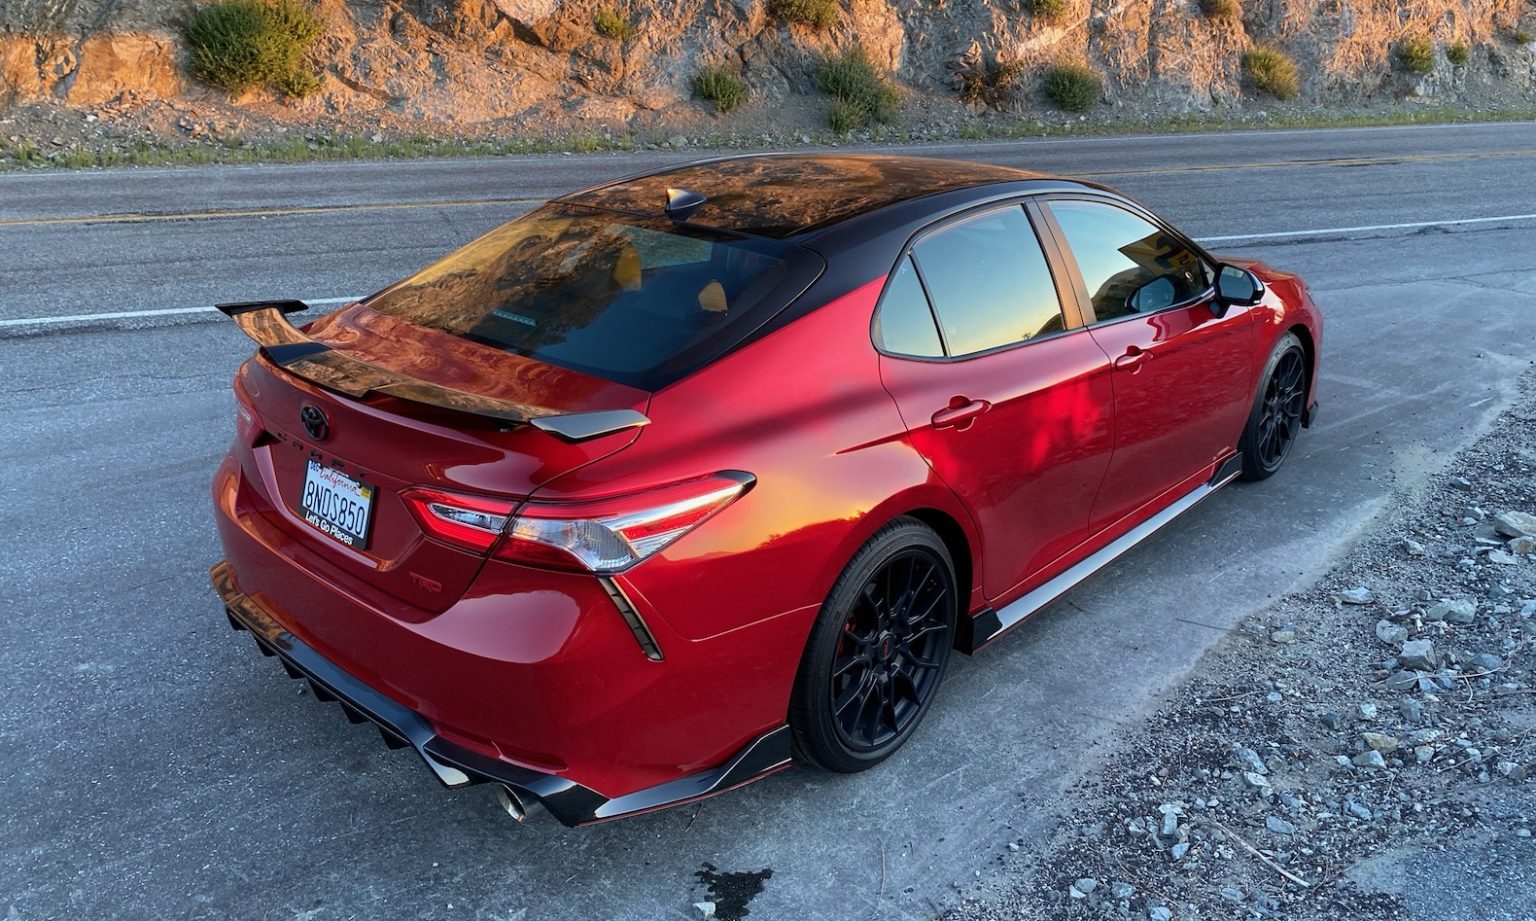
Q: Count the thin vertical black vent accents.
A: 1